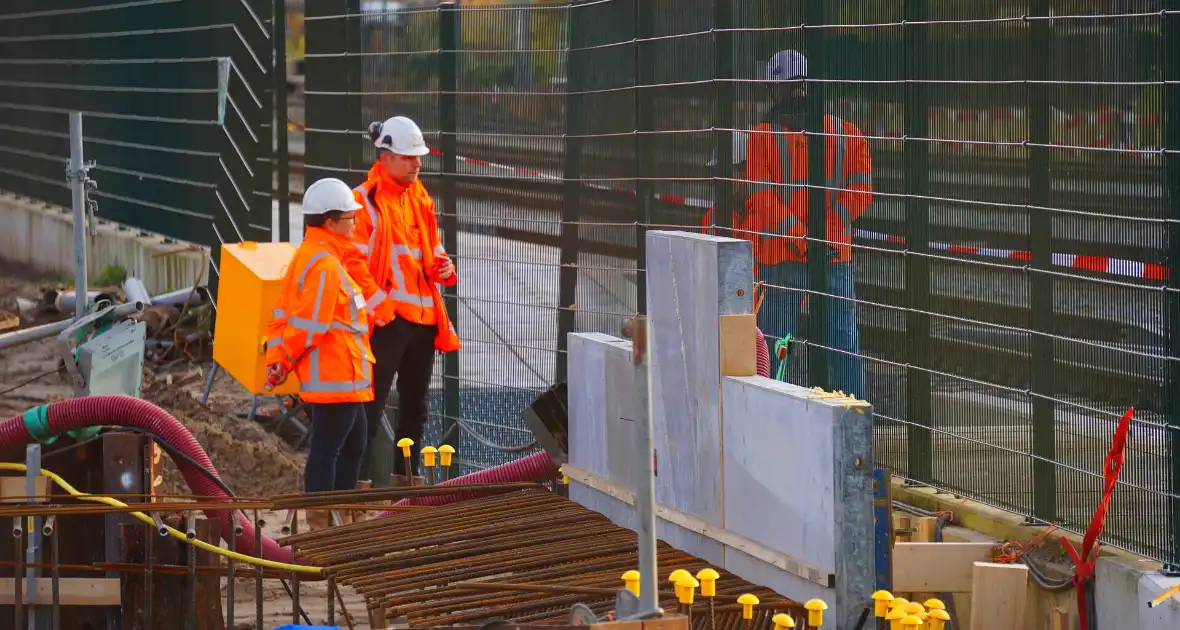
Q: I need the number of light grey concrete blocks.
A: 3